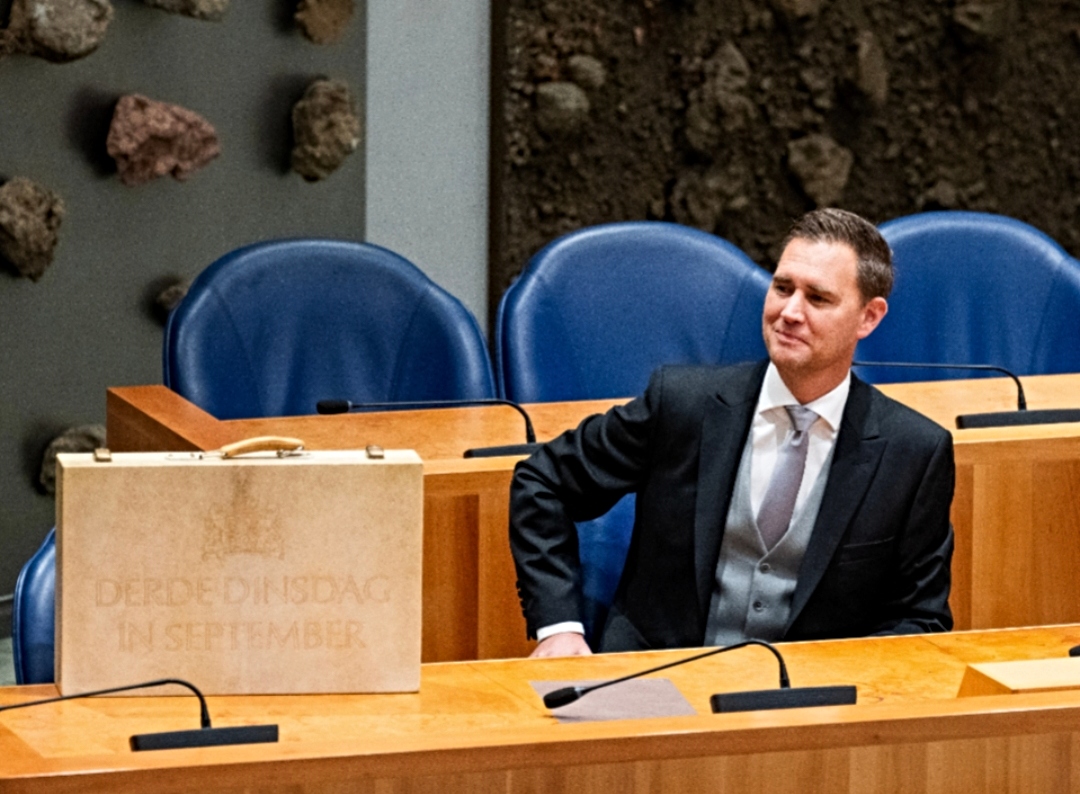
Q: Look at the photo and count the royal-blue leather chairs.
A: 5